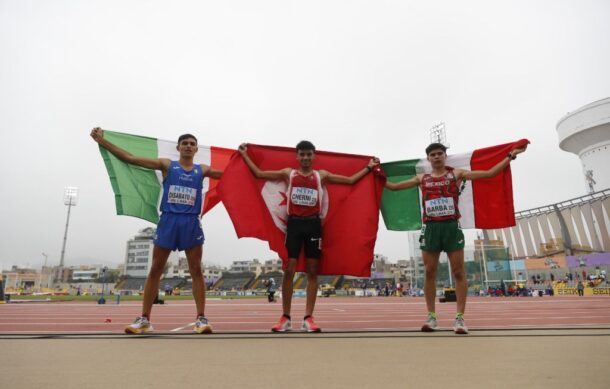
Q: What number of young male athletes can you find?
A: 3